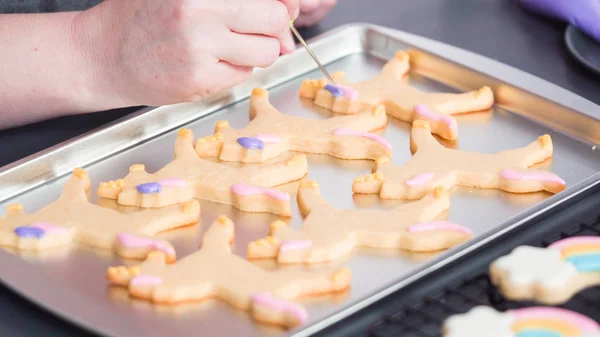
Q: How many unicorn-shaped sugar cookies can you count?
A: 7